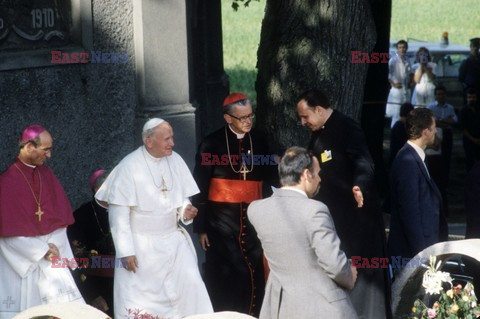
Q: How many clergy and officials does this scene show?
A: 7